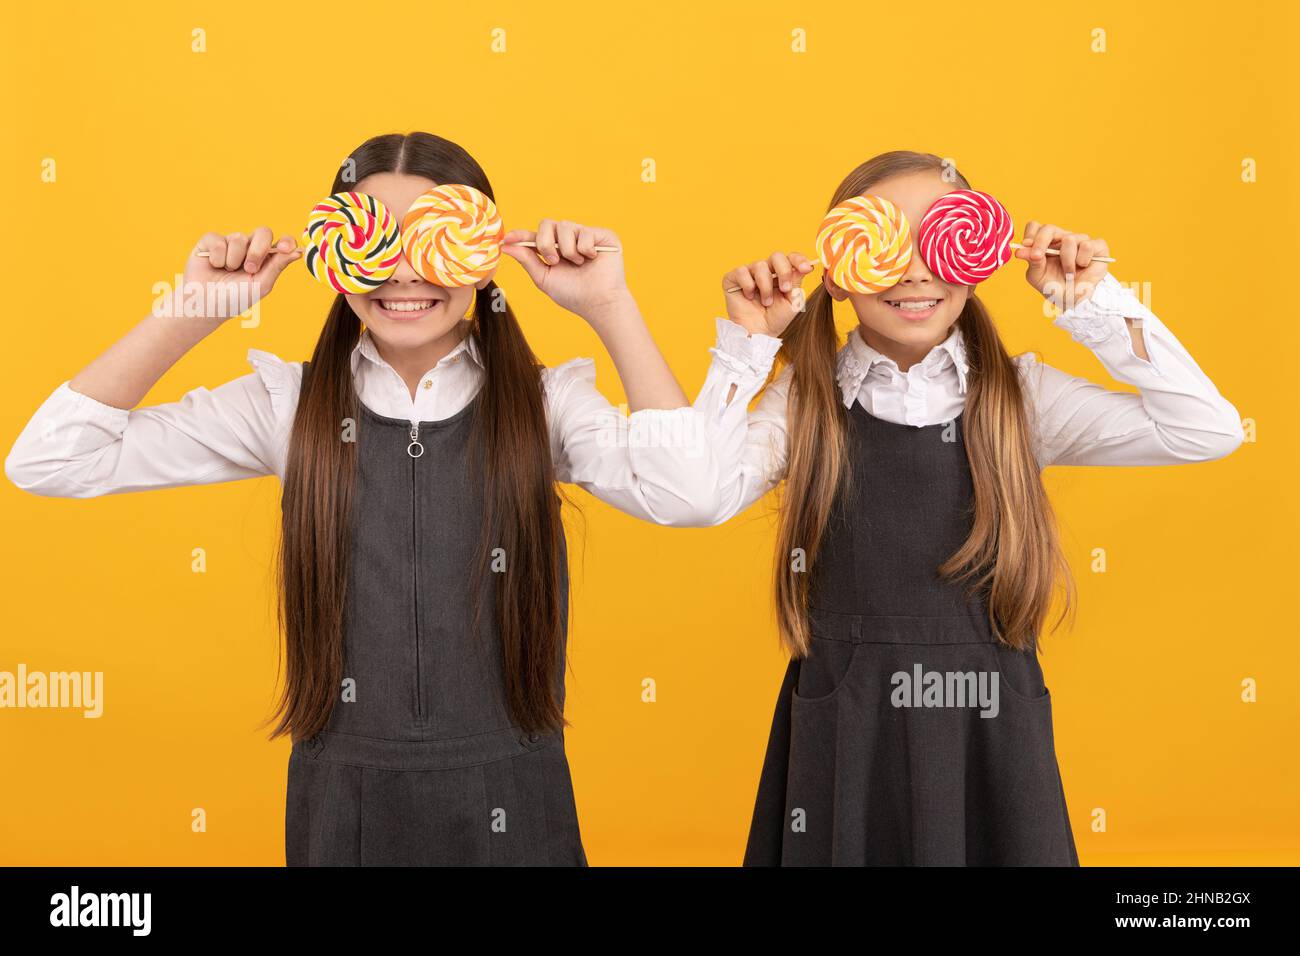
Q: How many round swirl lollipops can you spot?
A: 4